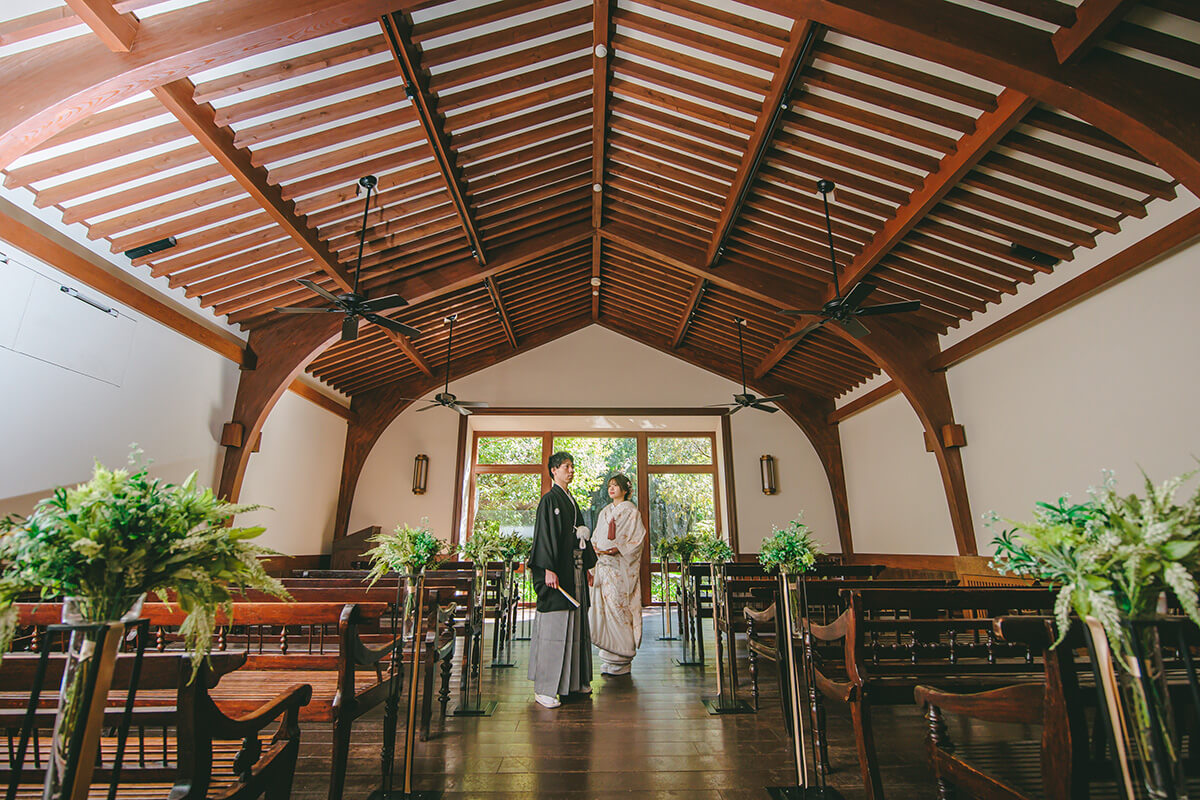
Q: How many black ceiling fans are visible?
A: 4